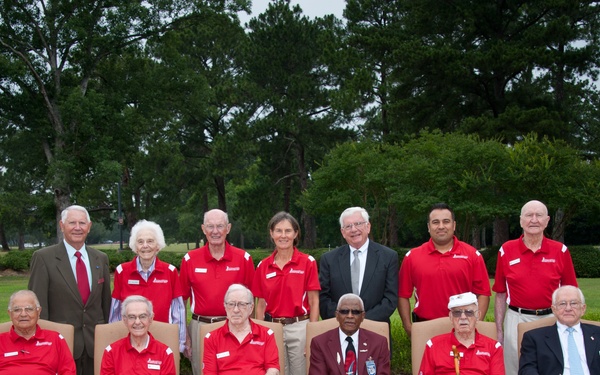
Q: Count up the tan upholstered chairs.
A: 6